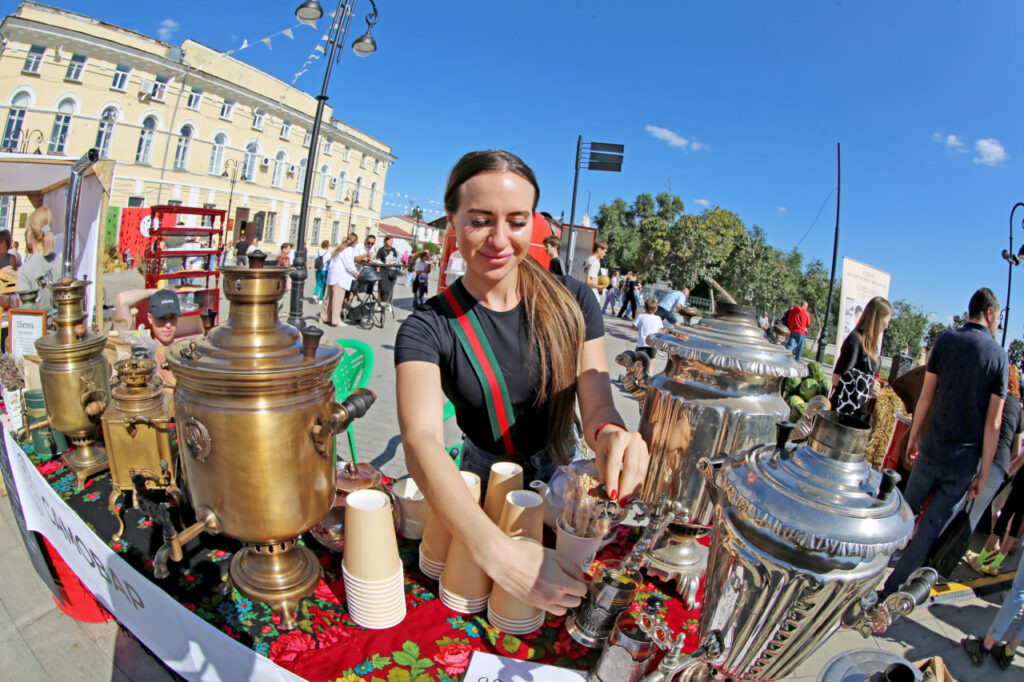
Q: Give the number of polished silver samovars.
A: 2